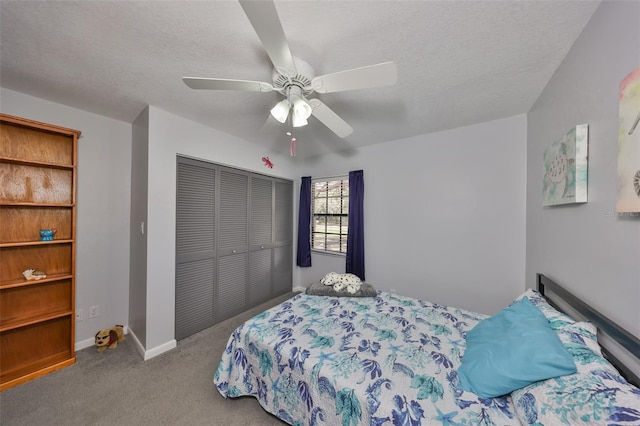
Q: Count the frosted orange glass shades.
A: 0